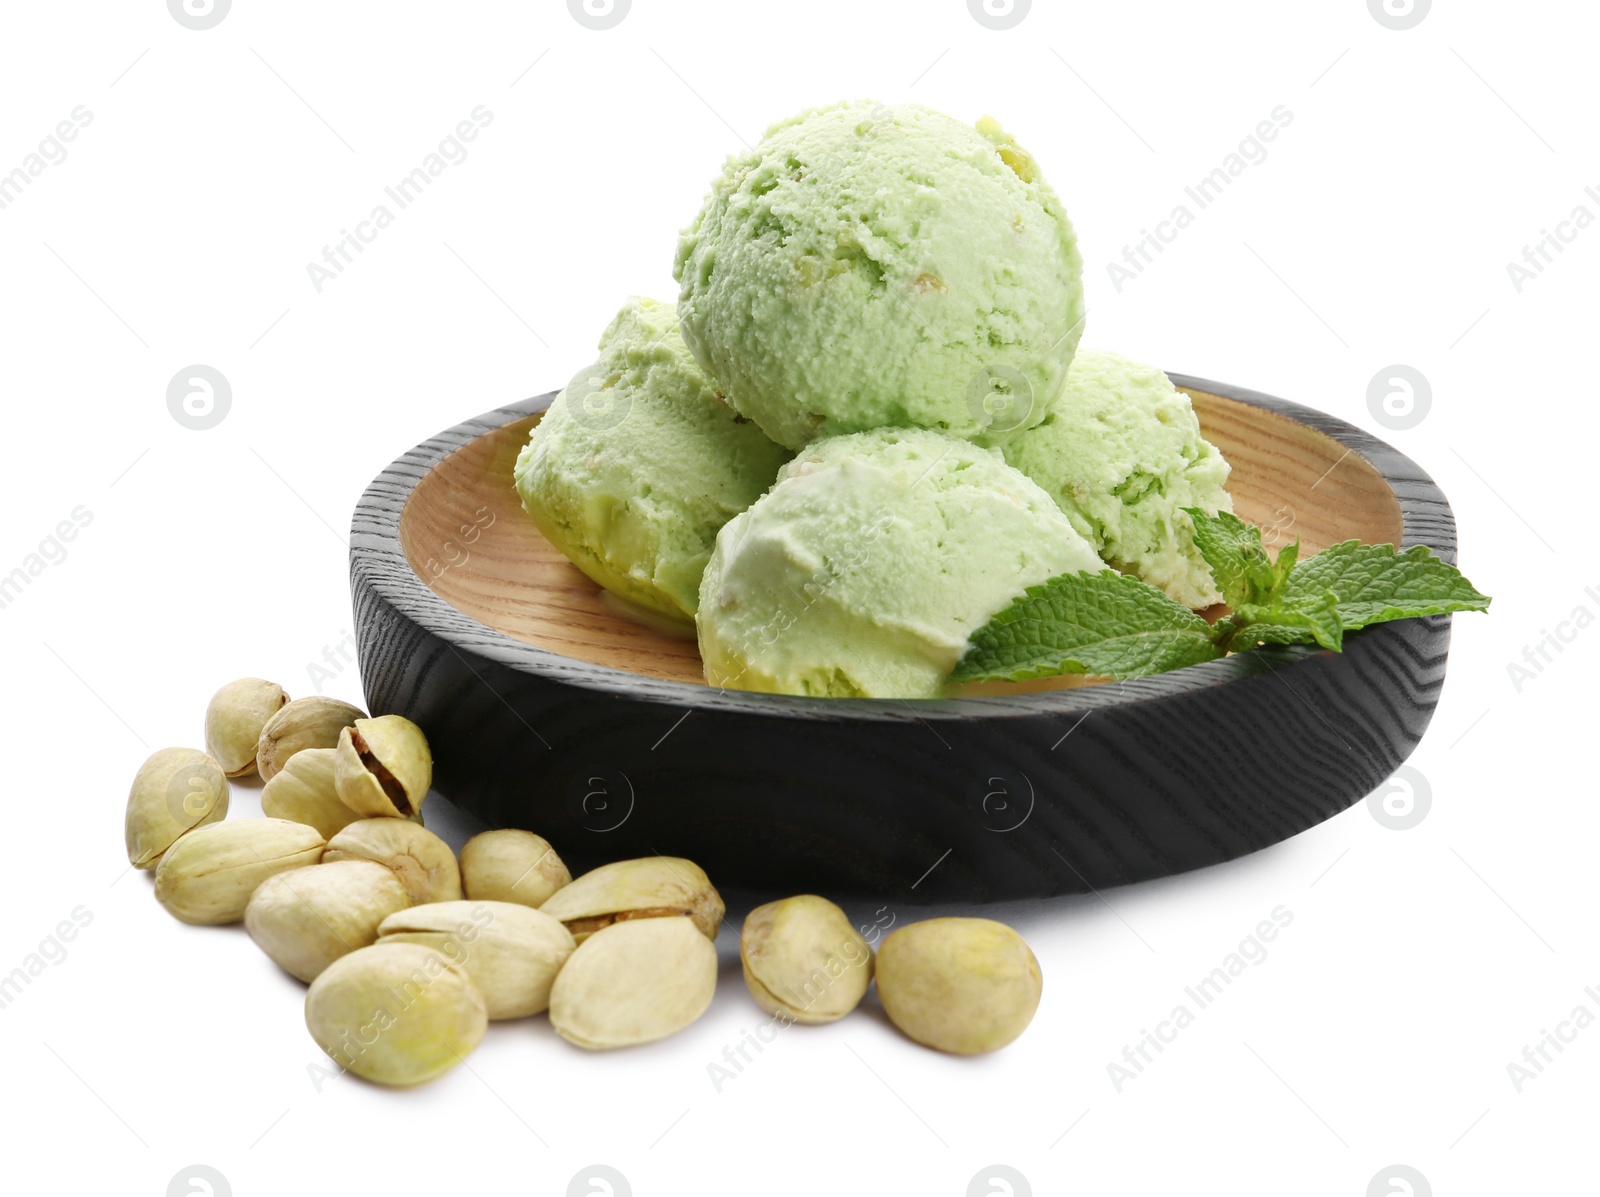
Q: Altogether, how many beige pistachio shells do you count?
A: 15